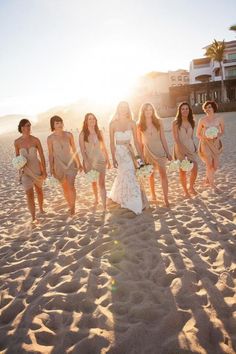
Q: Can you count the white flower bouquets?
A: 7